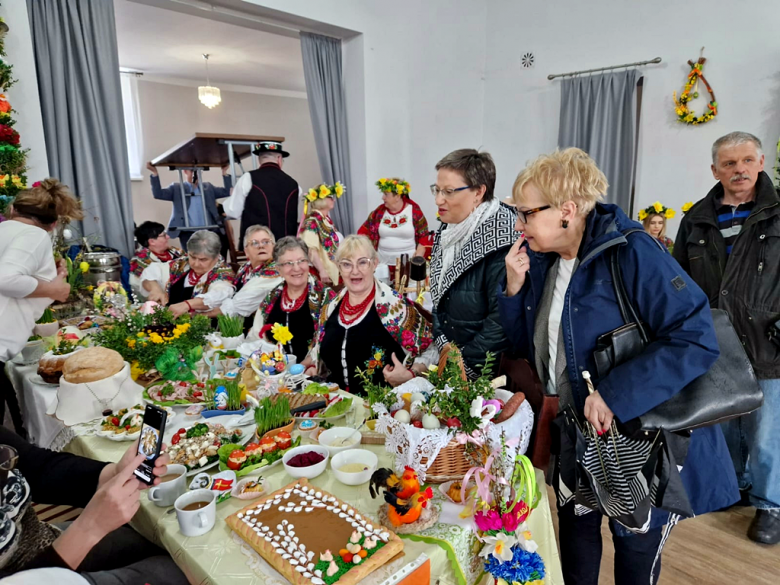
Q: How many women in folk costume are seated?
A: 5